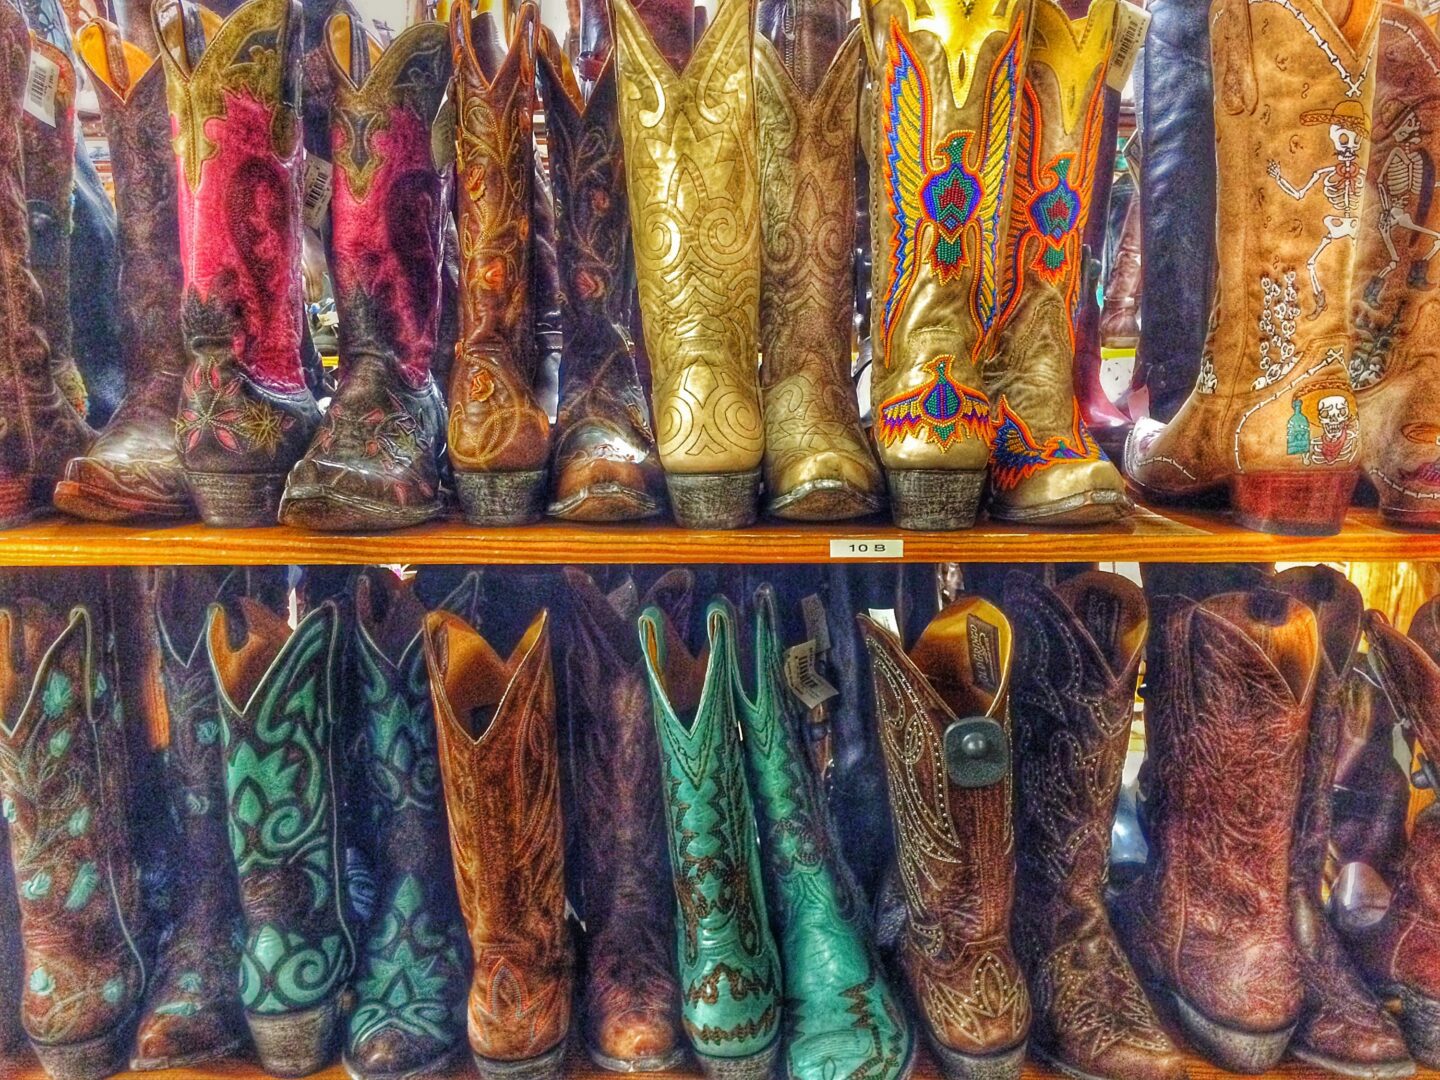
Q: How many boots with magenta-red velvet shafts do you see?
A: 2